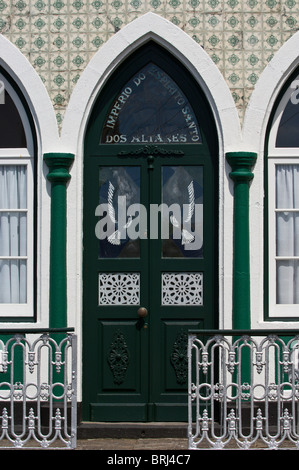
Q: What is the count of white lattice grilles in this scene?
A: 2